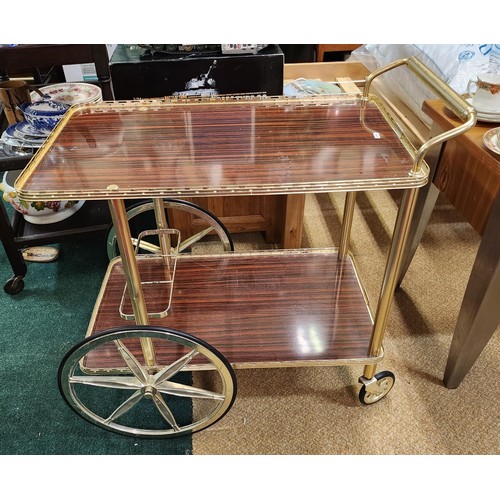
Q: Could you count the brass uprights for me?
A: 4